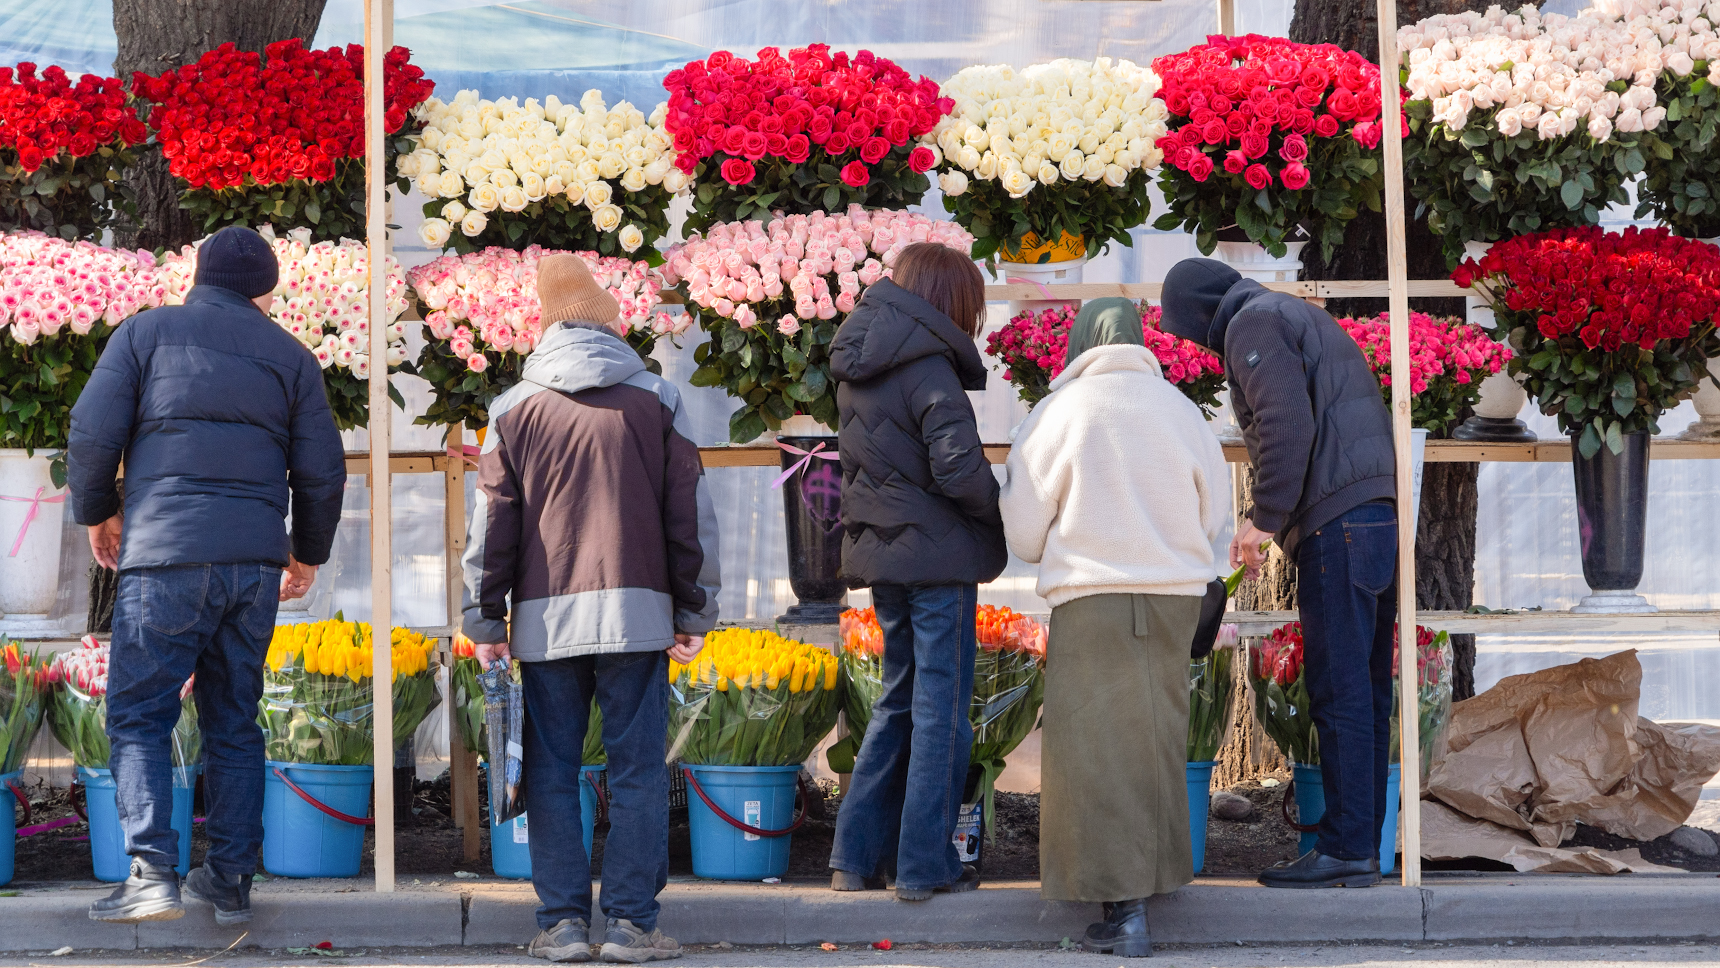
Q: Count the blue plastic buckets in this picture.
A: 7